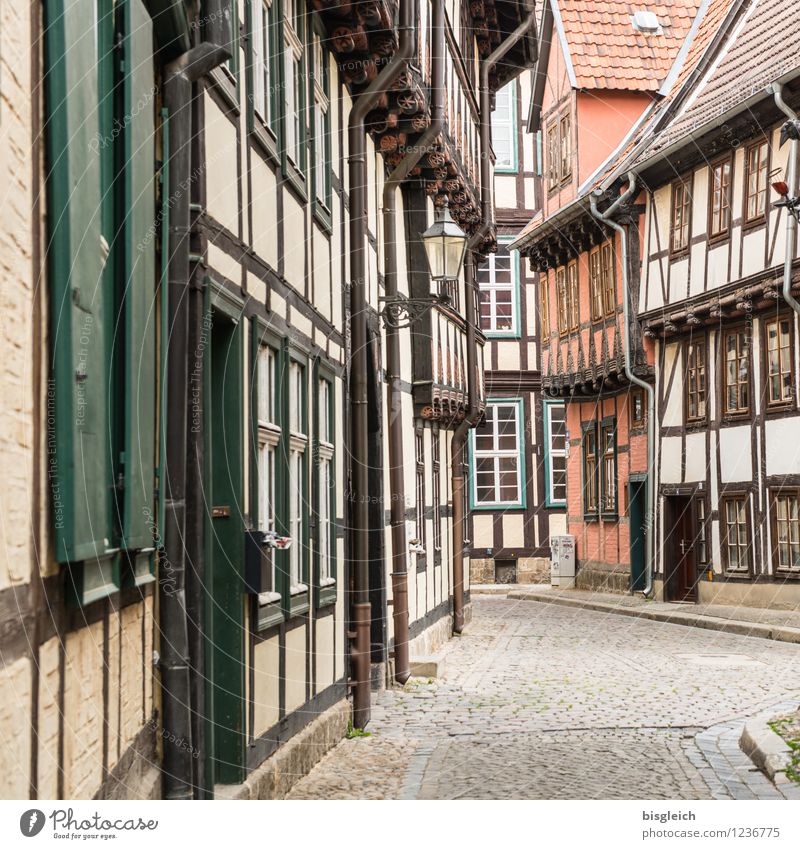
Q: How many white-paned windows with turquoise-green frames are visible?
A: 4